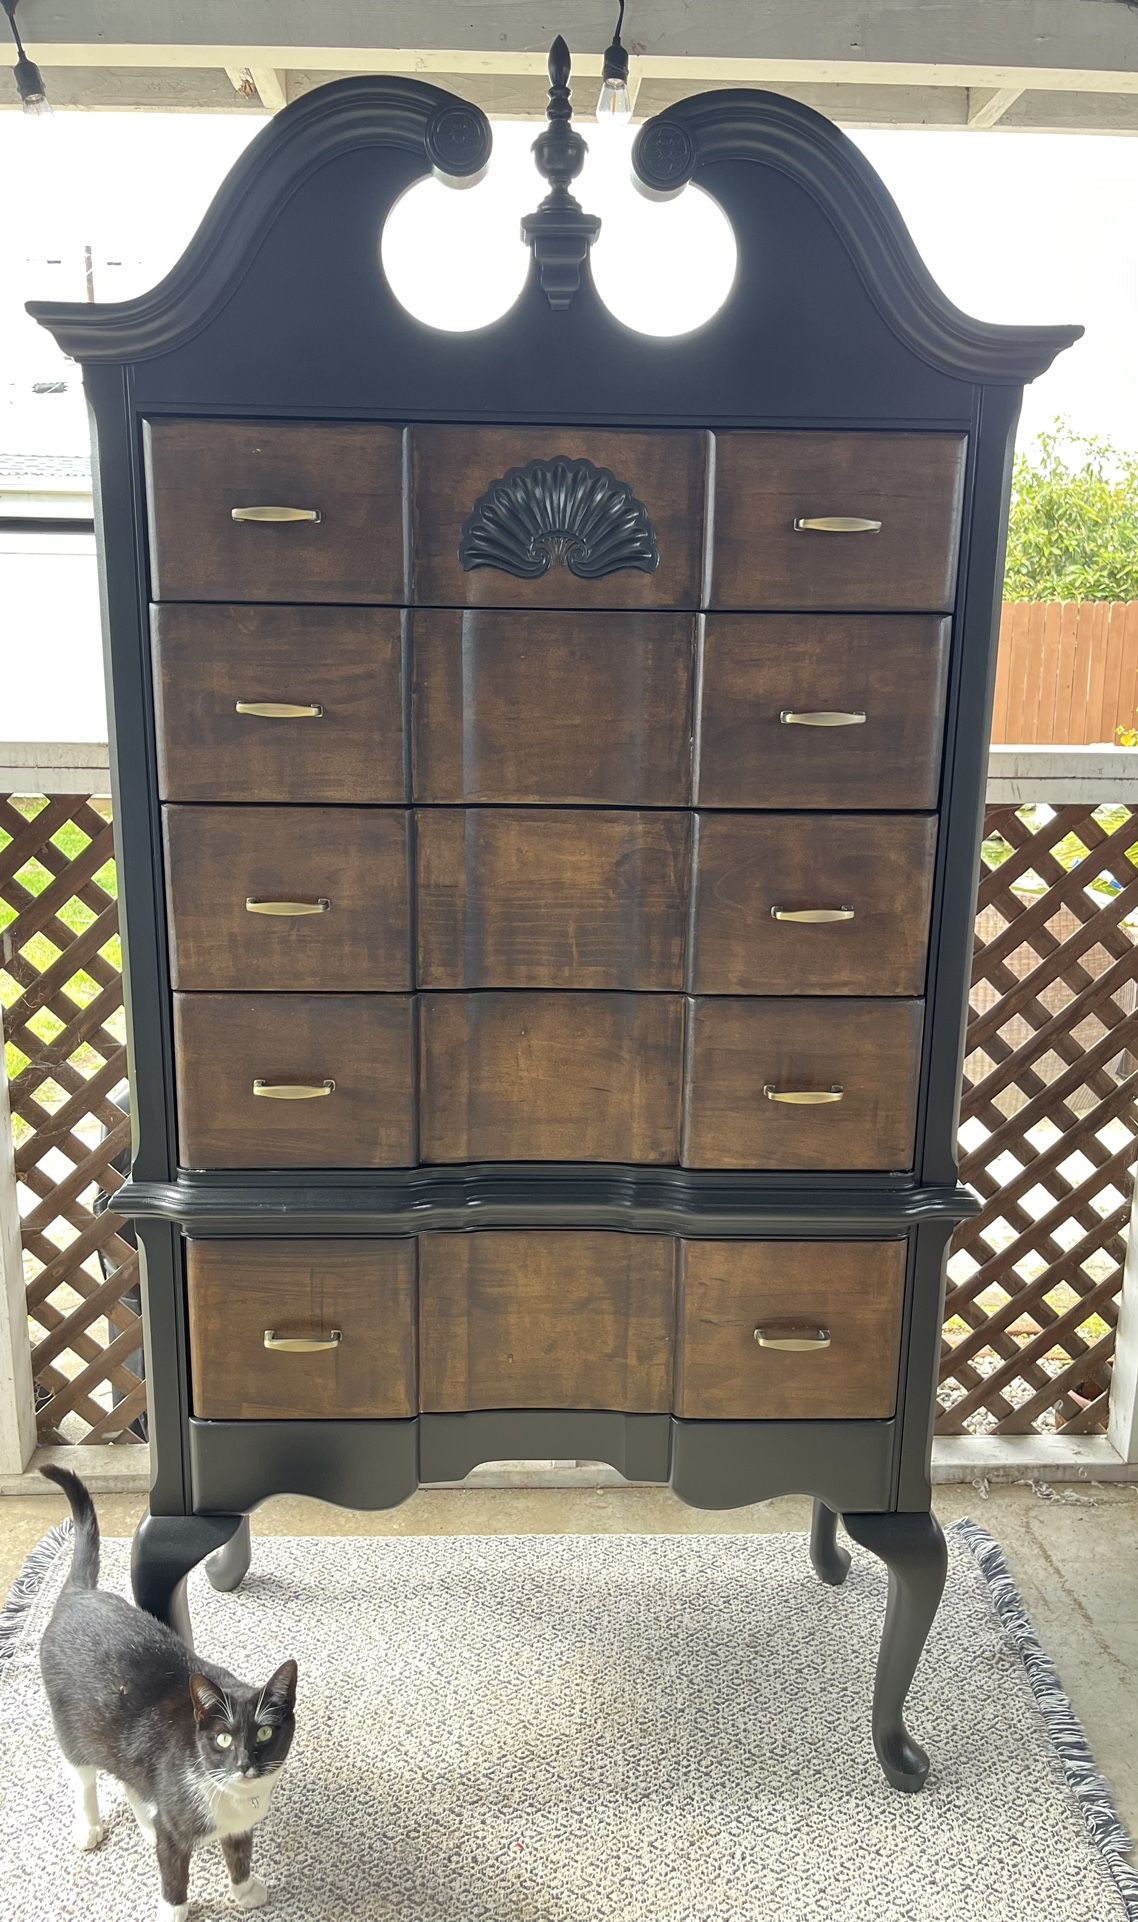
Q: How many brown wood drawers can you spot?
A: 5